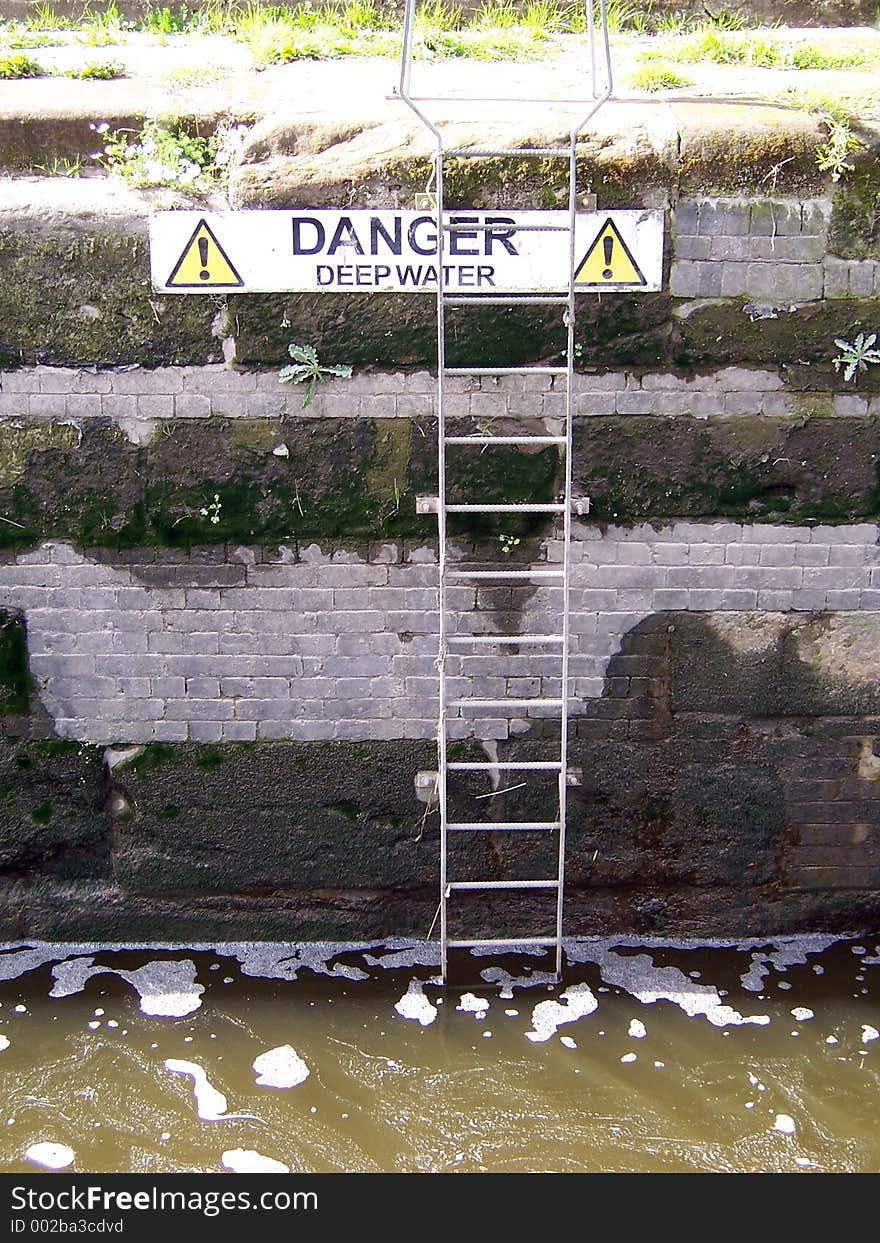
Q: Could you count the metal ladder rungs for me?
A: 13